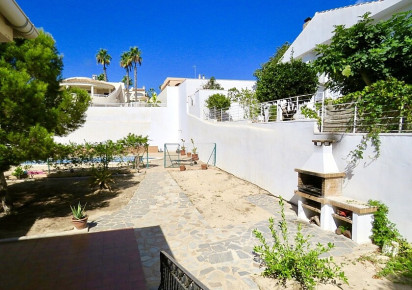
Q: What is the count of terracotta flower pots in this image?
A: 6